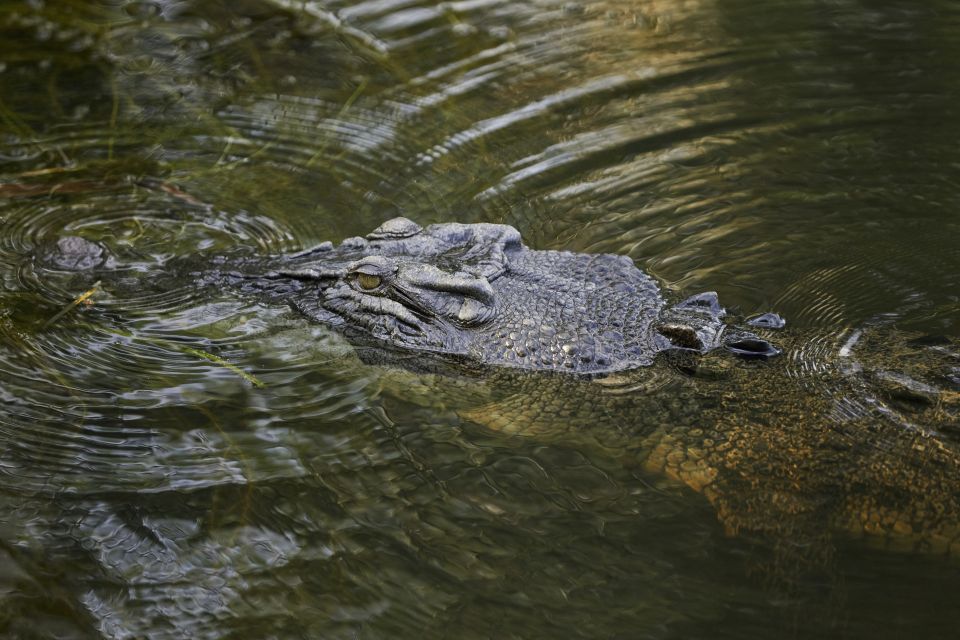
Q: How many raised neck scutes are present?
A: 4